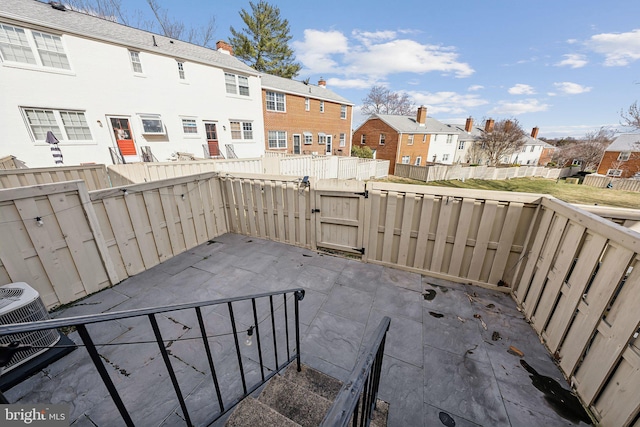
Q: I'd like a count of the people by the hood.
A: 0